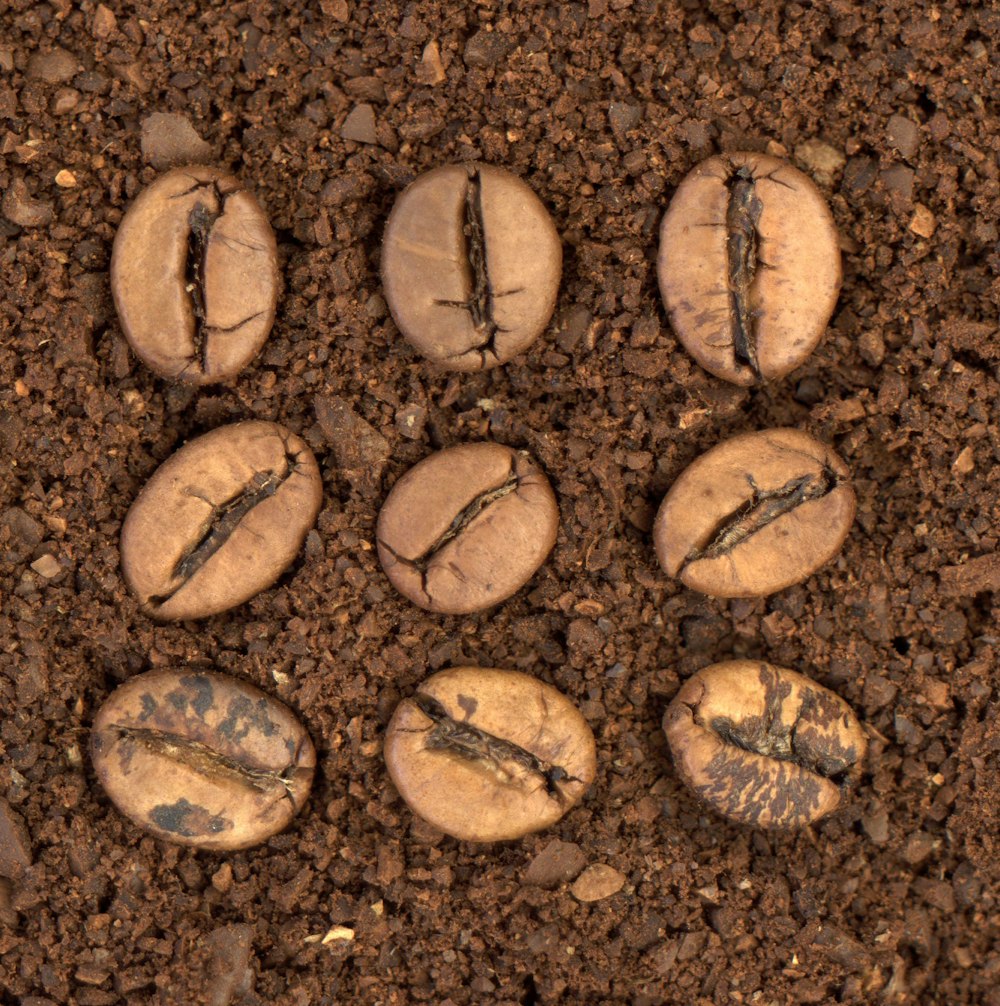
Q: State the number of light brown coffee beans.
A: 9